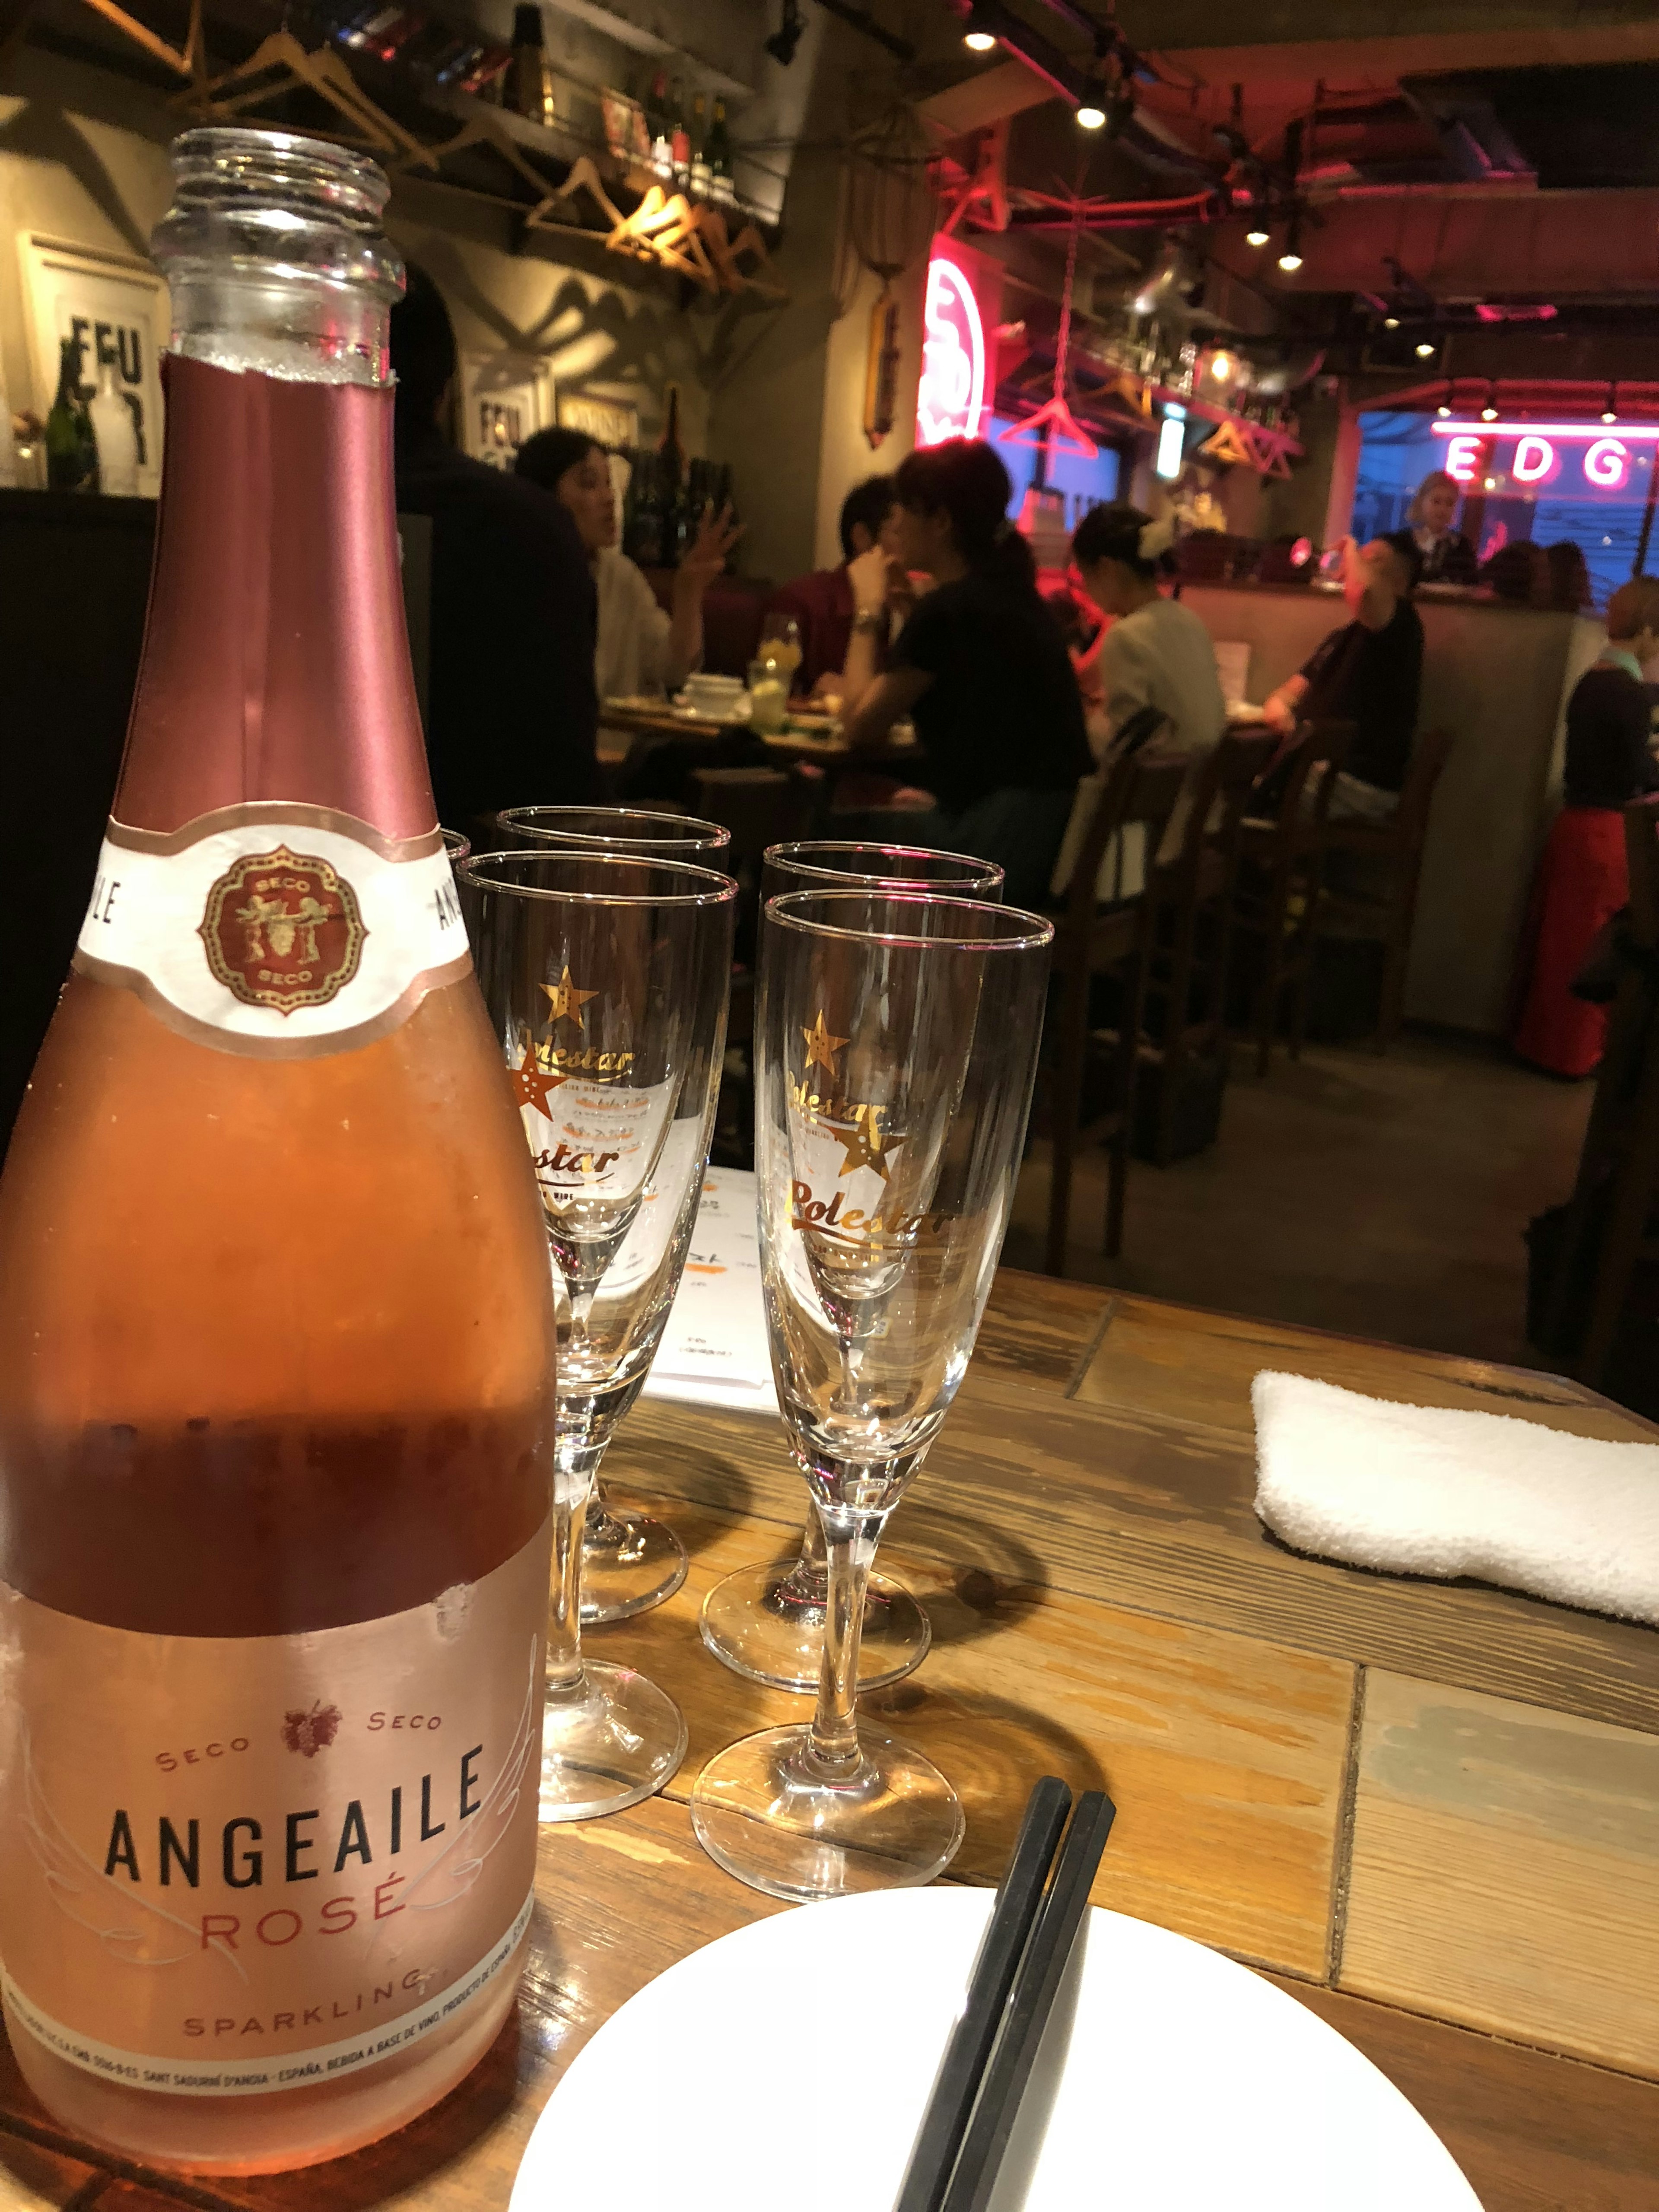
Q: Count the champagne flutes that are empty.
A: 5